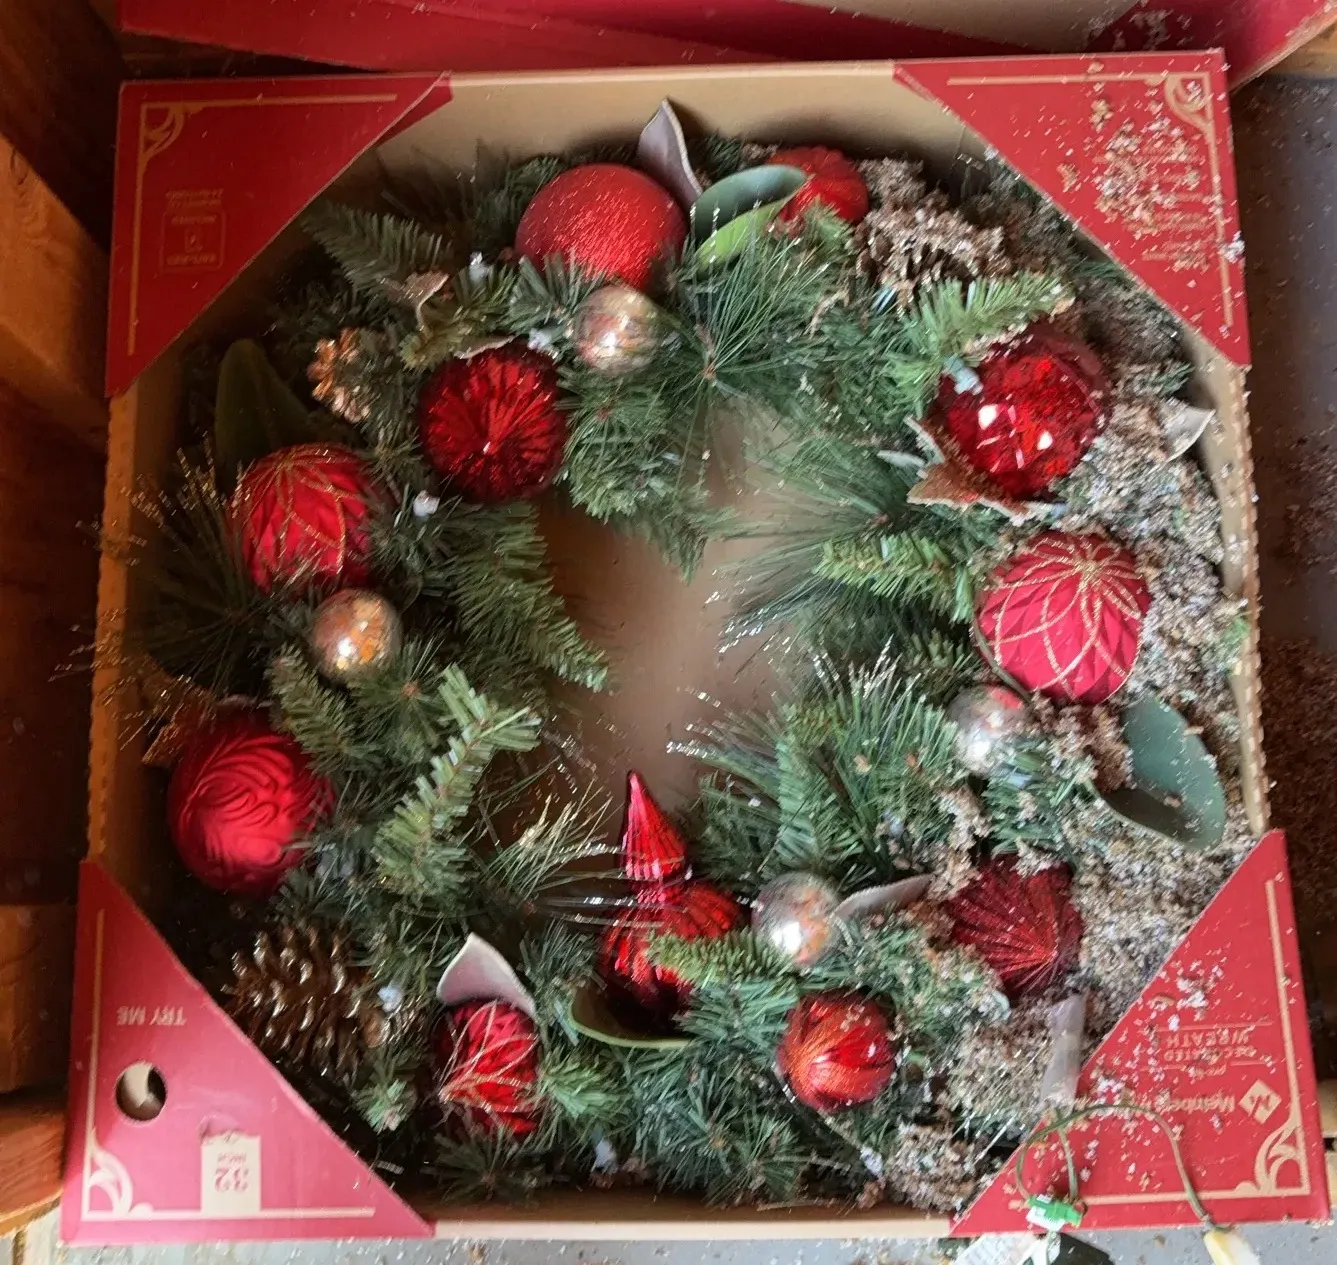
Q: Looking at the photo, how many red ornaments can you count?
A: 11